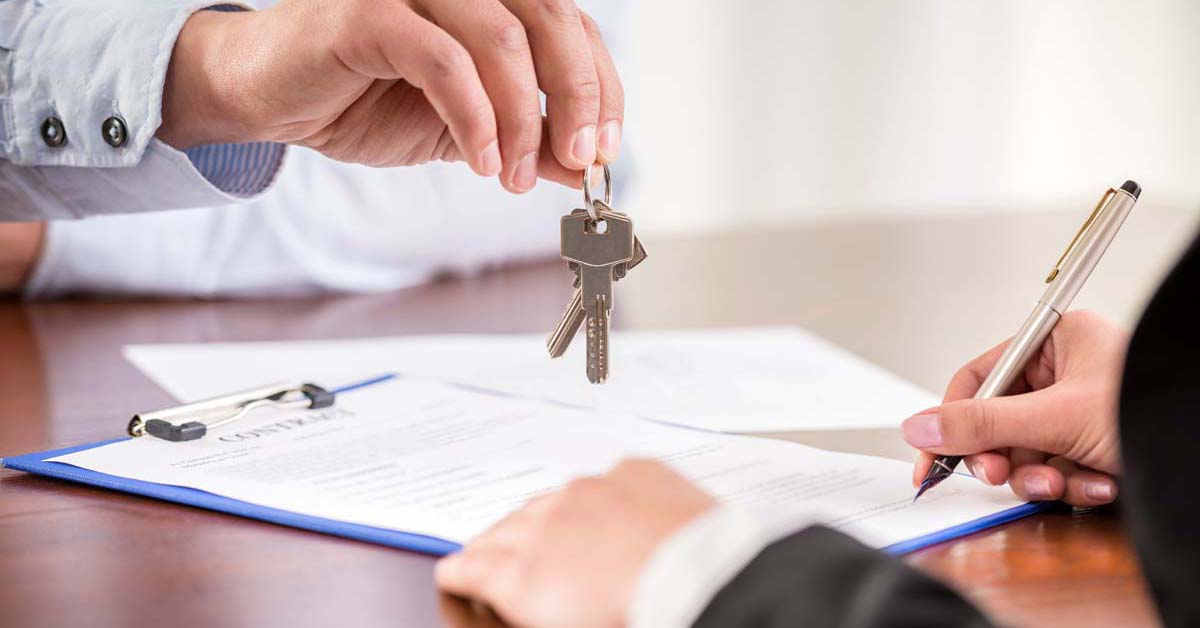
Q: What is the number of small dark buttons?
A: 2